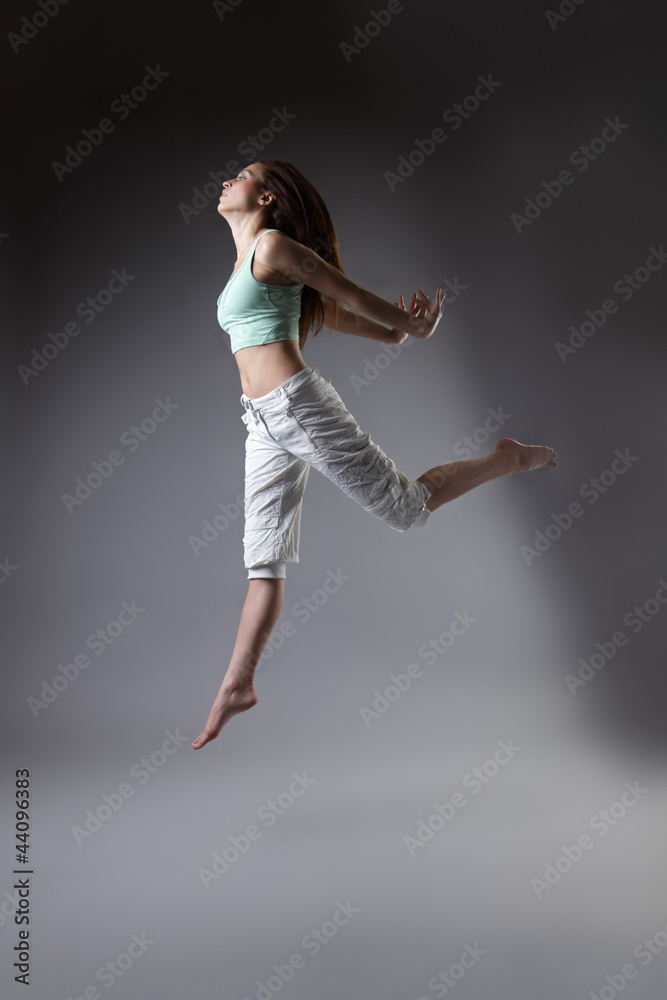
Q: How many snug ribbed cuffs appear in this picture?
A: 2